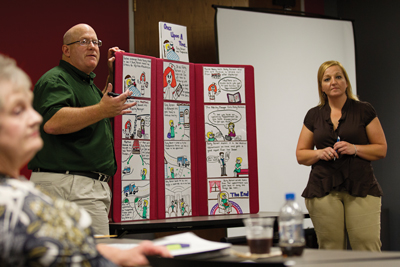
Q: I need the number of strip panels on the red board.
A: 12